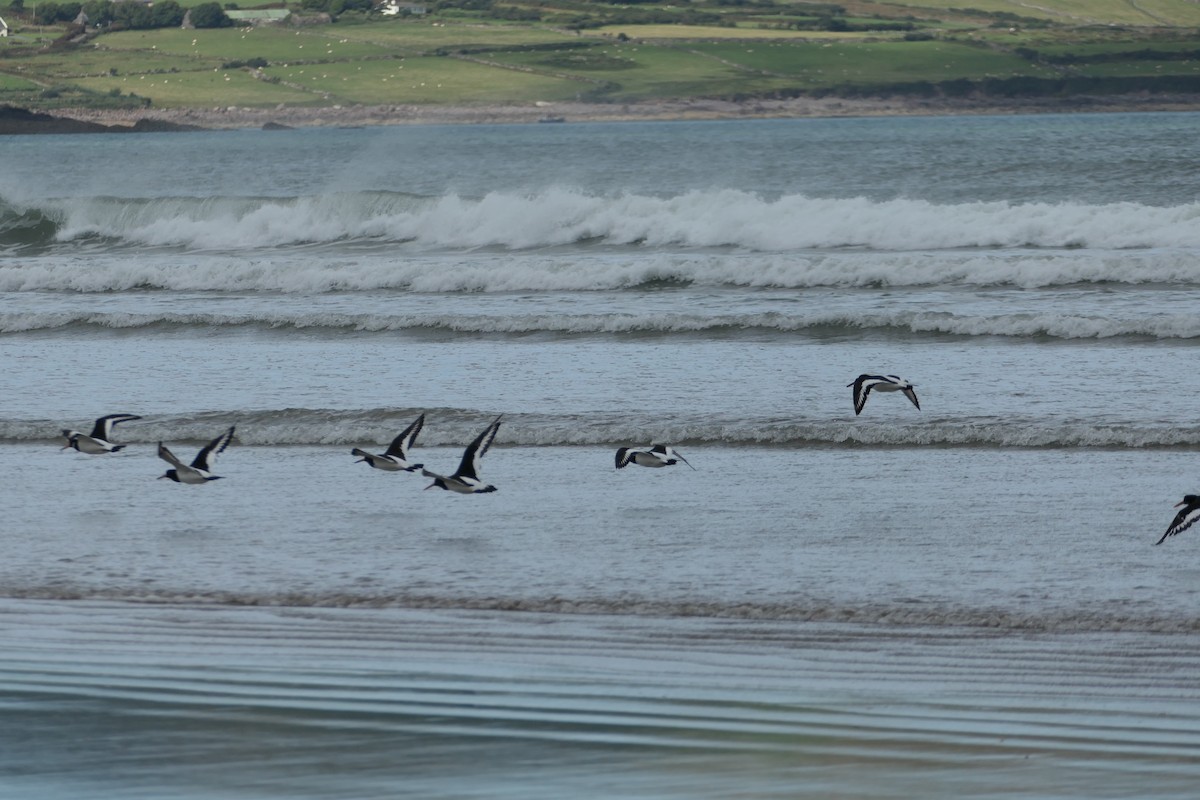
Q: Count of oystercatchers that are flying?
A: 7